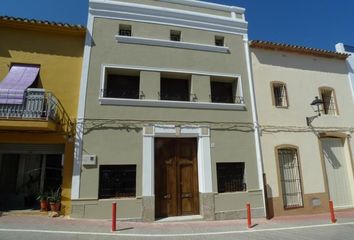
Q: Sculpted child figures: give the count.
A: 0